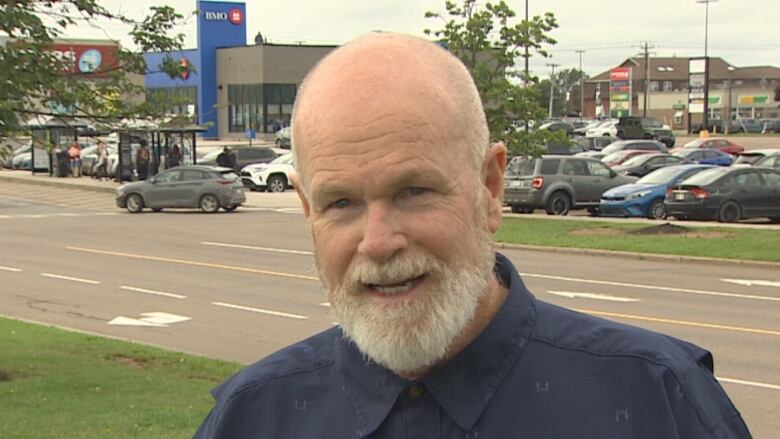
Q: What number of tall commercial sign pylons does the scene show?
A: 2